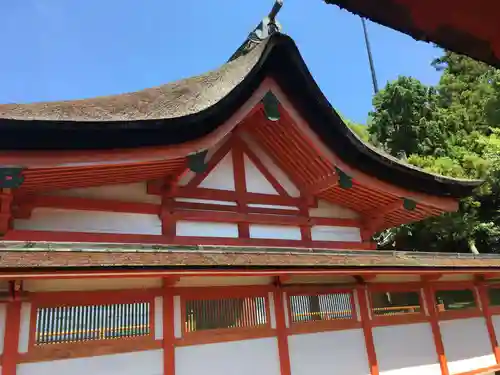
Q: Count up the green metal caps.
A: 5